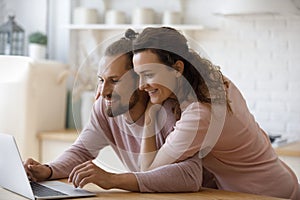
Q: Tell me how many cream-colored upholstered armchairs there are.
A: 0